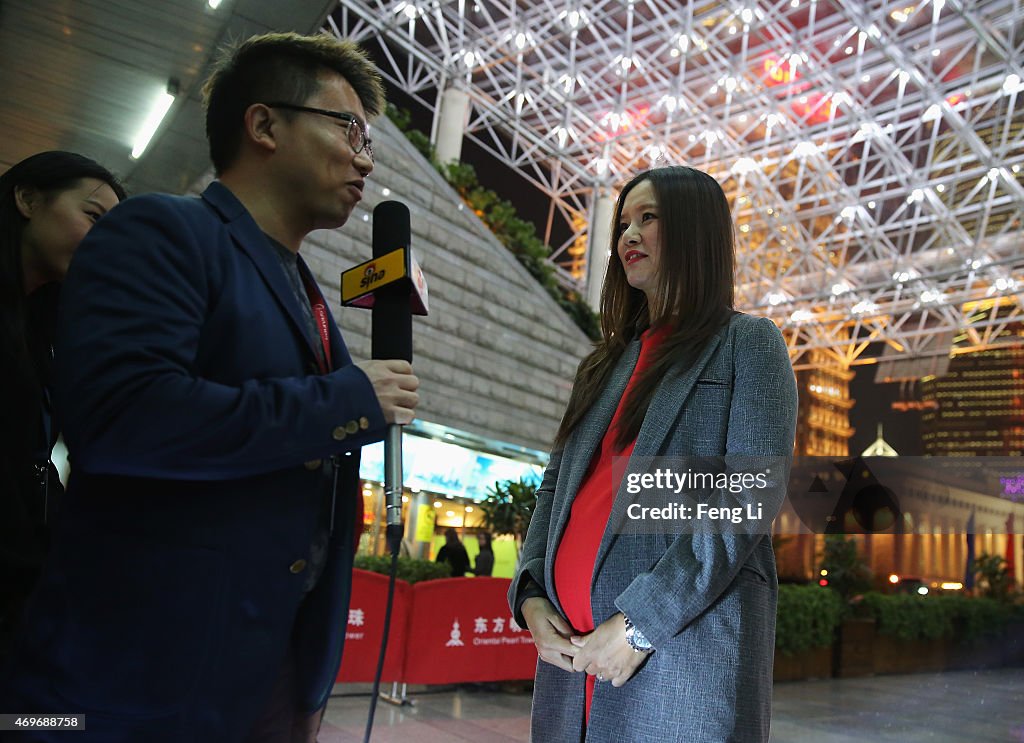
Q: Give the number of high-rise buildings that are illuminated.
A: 2